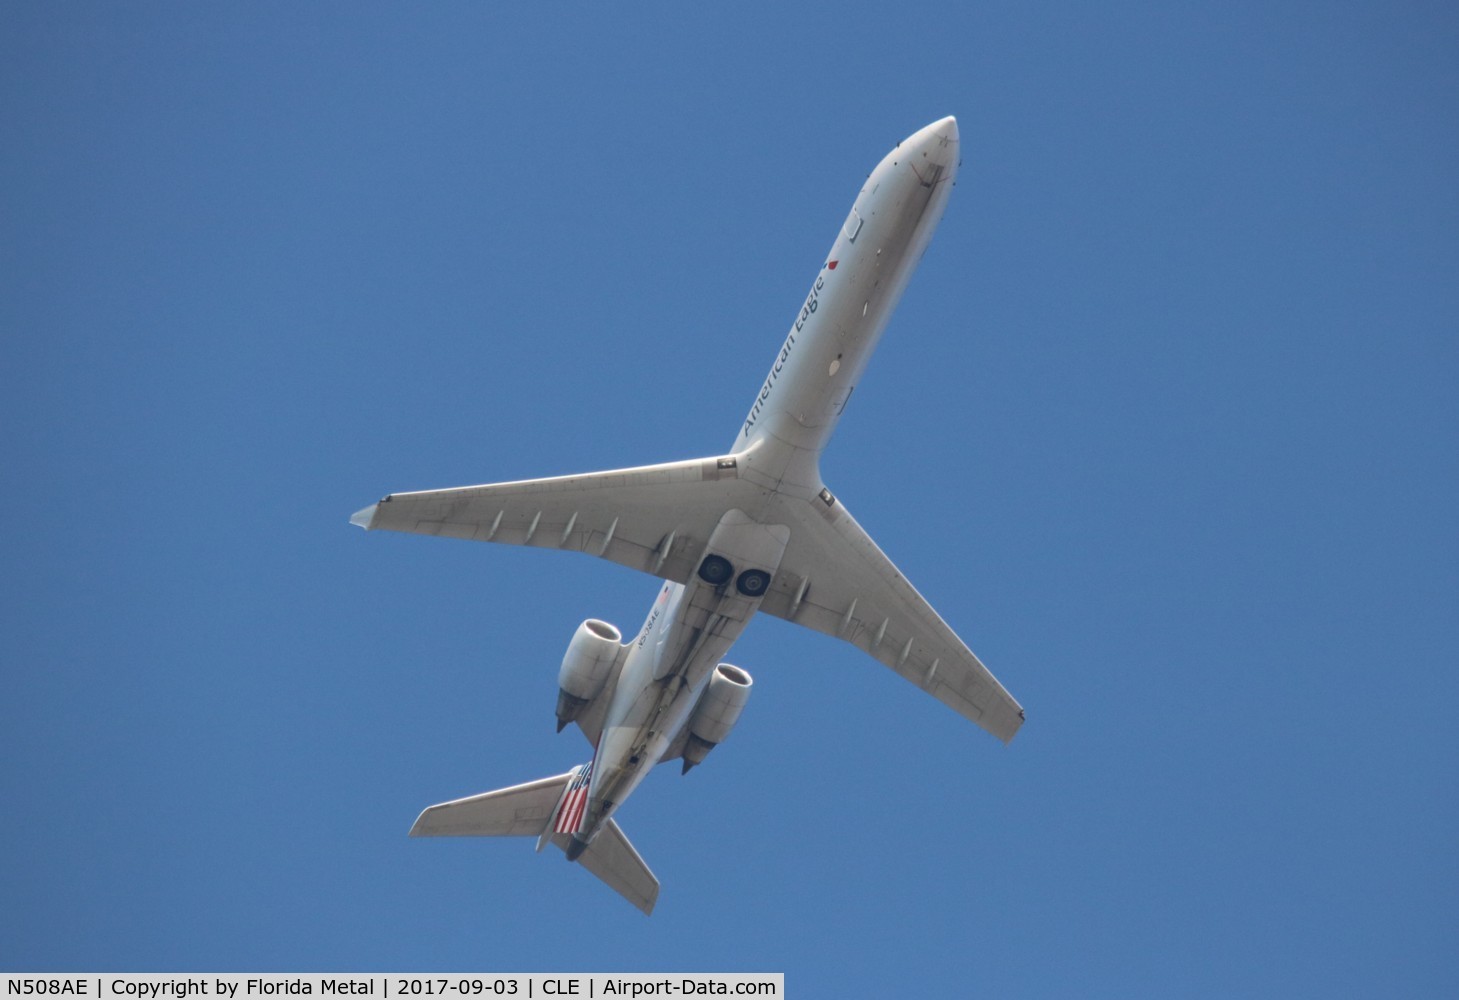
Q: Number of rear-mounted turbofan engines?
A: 2